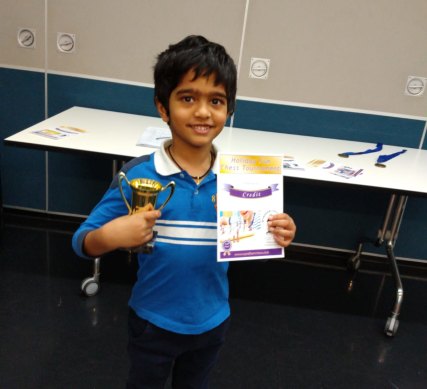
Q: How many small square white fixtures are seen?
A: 4